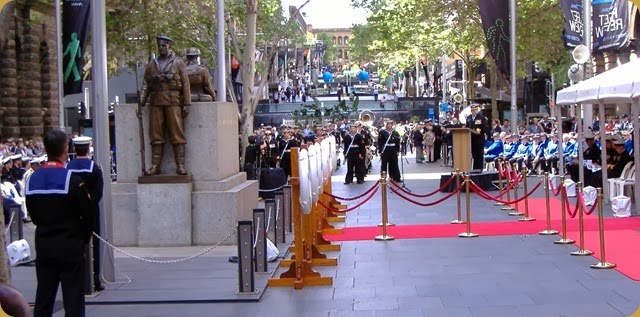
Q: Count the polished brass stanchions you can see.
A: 12